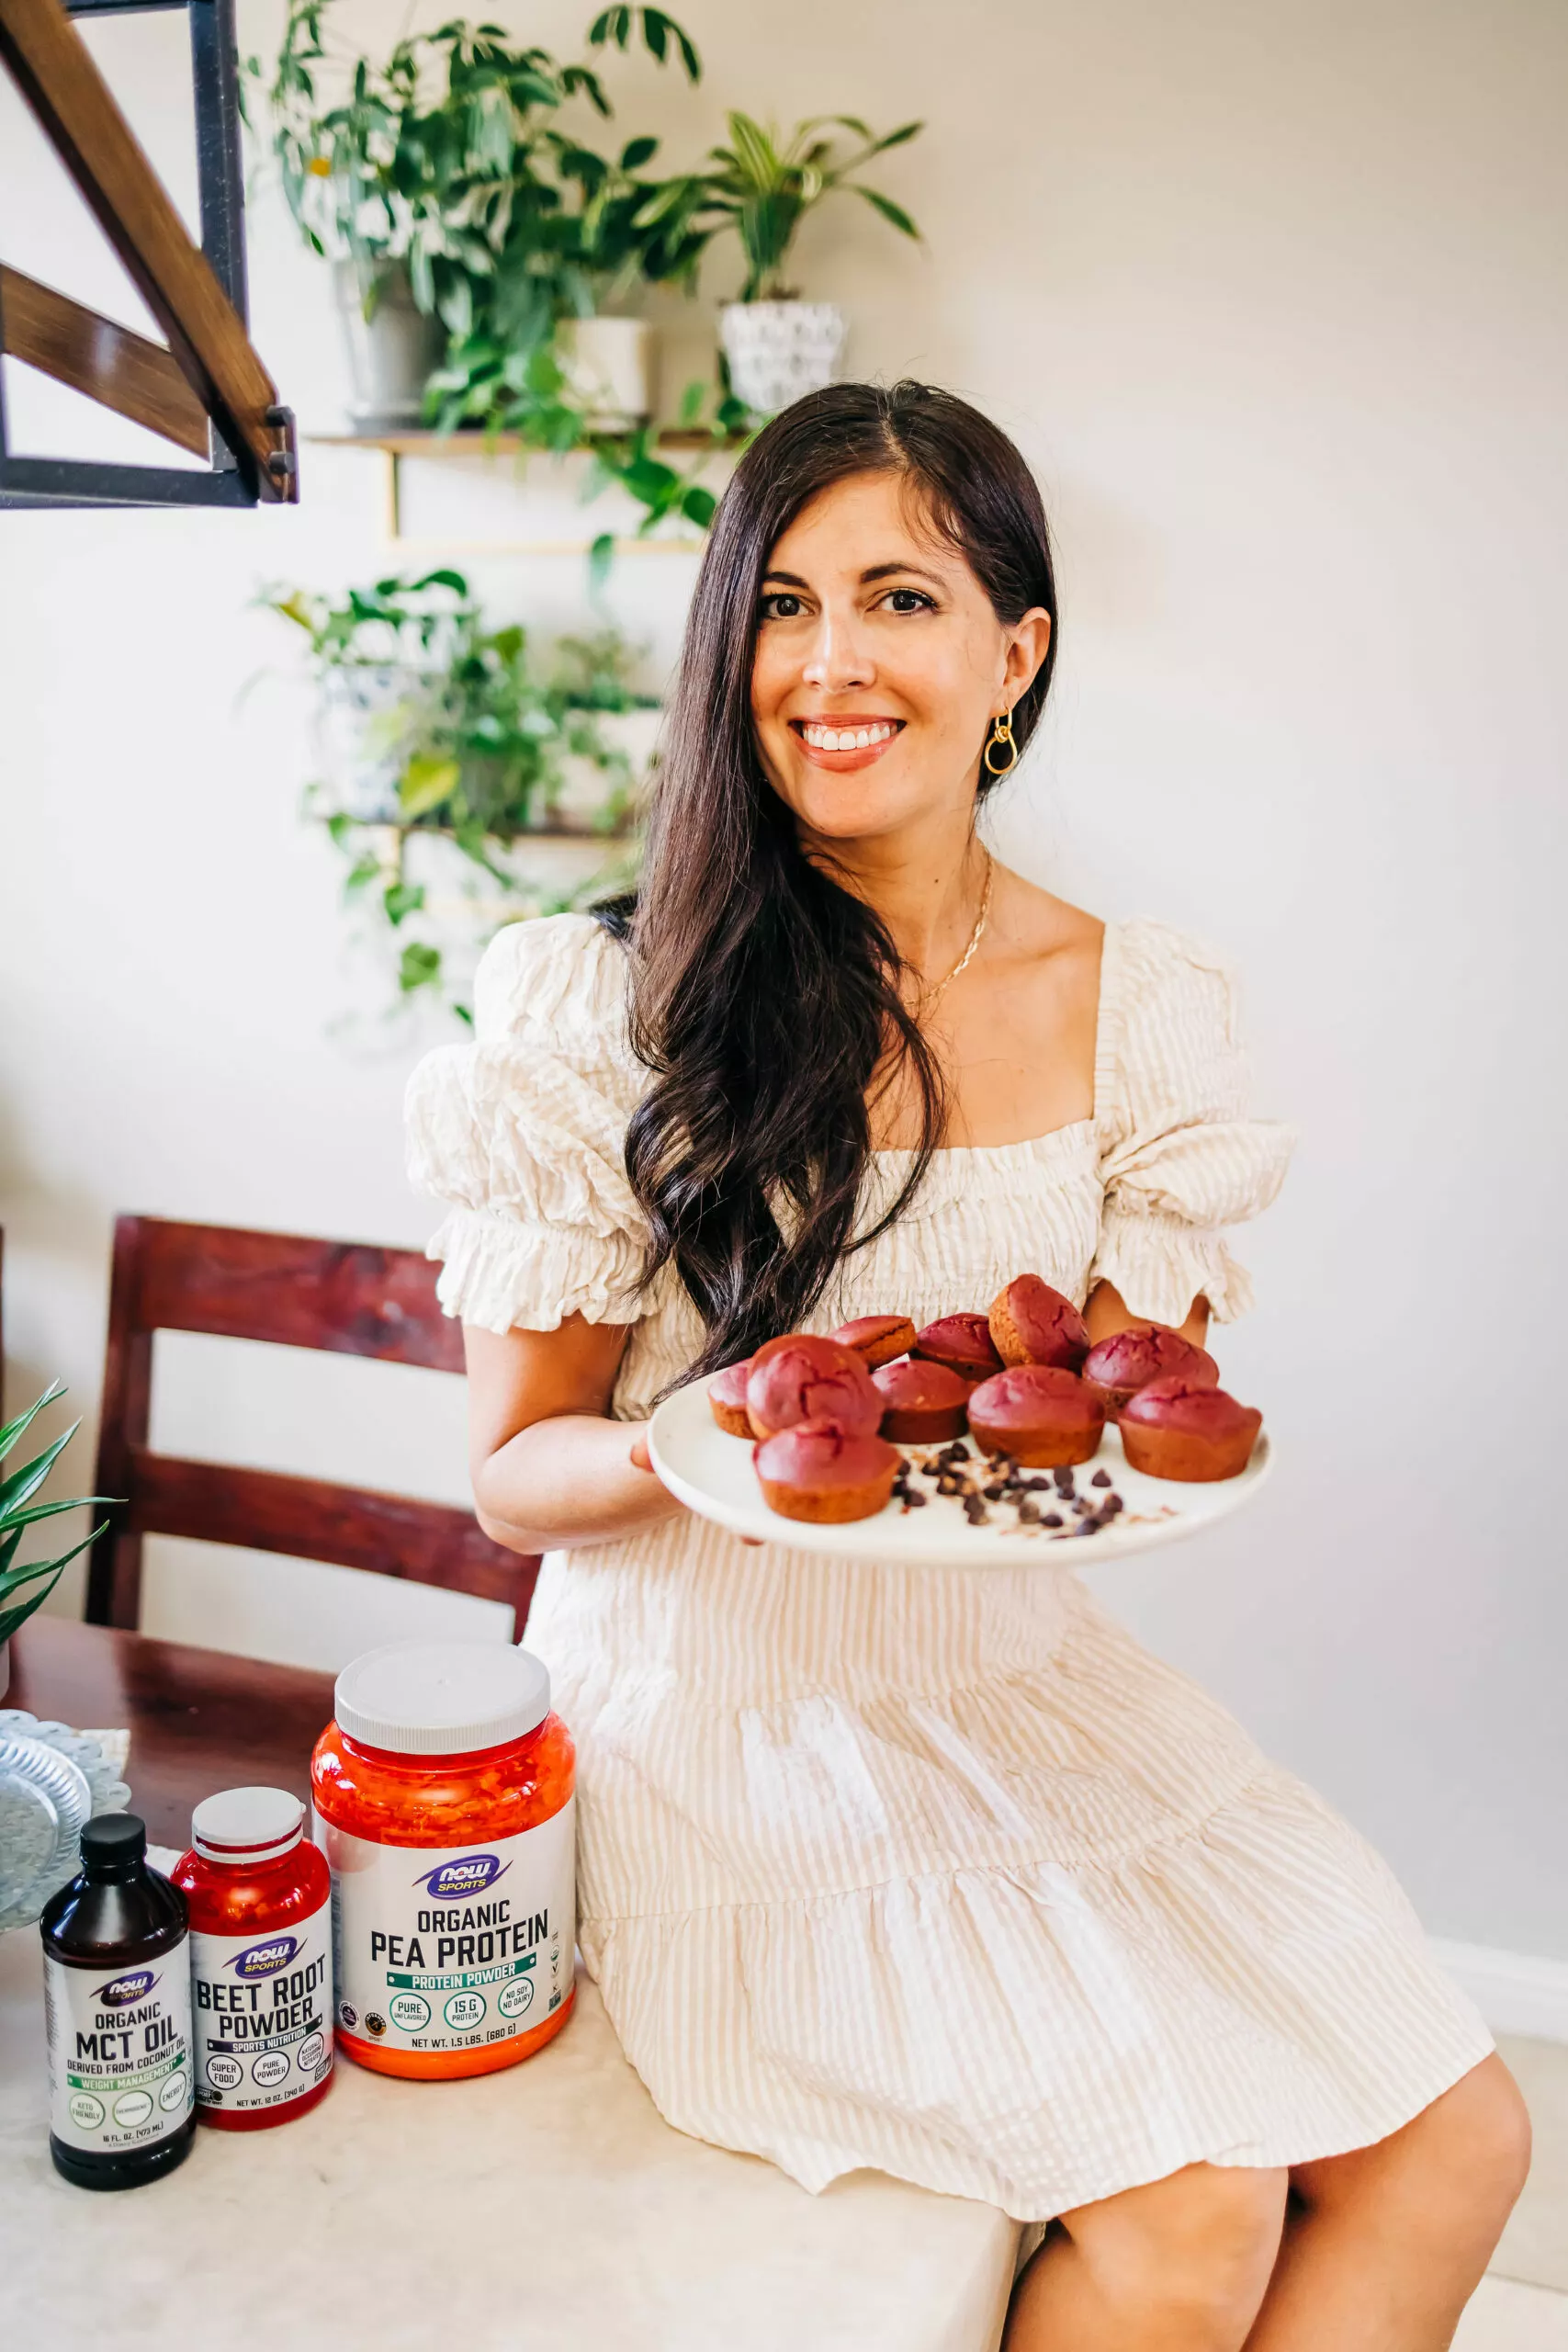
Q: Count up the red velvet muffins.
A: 10